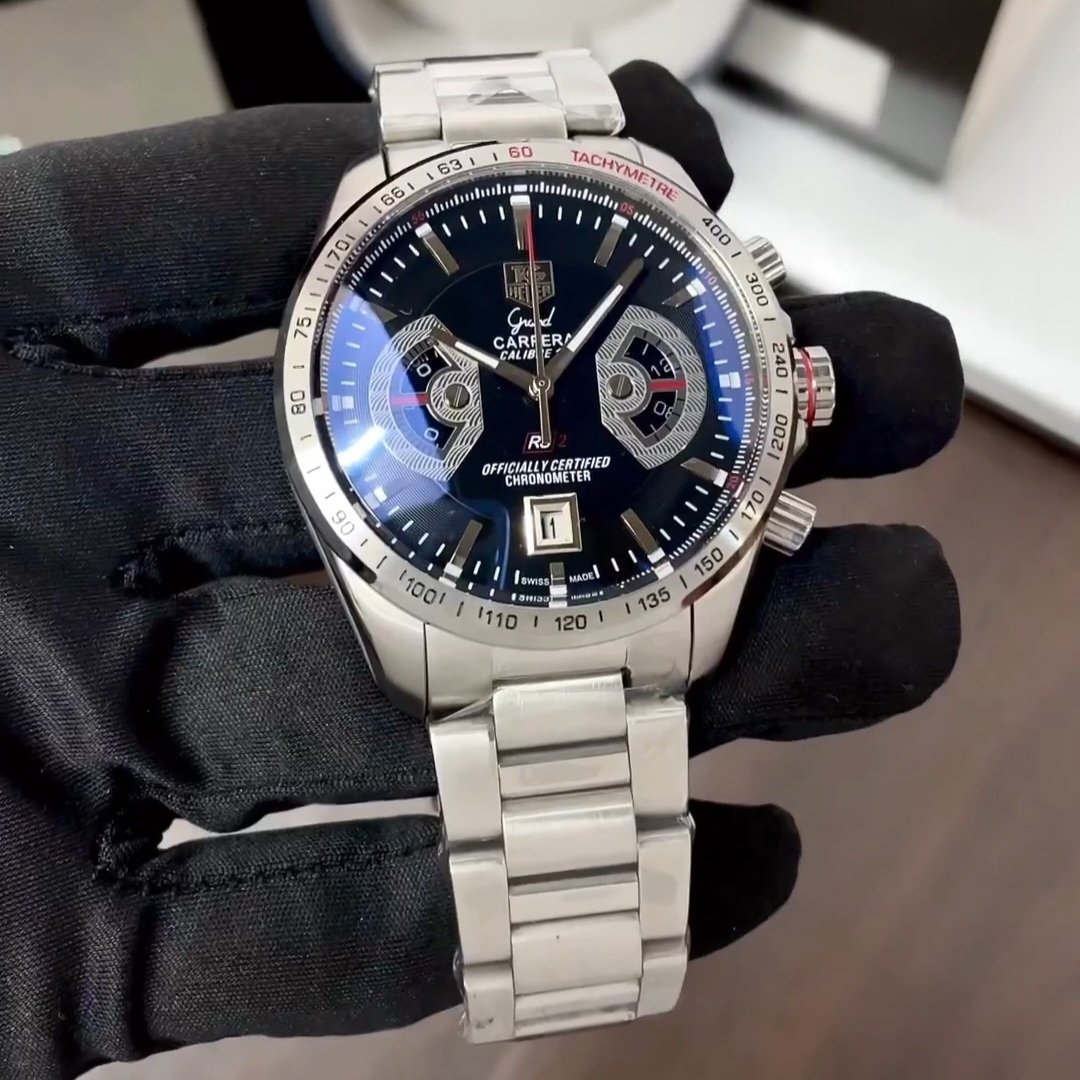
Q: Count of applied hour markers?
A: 12